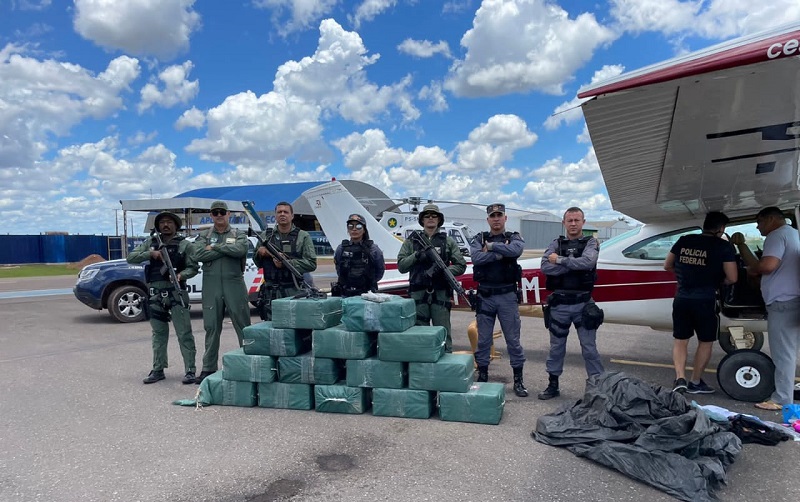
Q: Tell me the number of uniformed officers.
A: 7